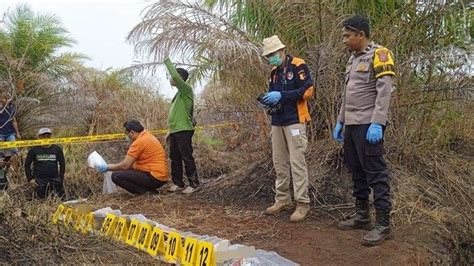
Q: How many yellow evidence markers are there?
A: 12